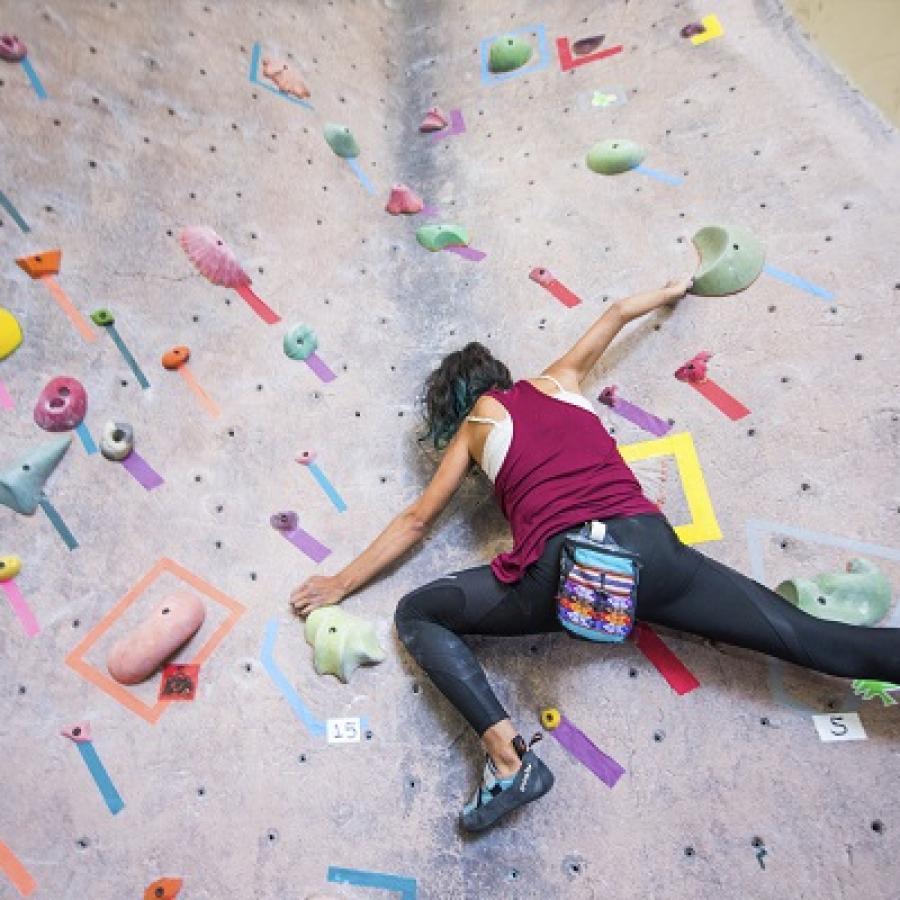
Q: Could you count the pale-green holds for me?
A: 8